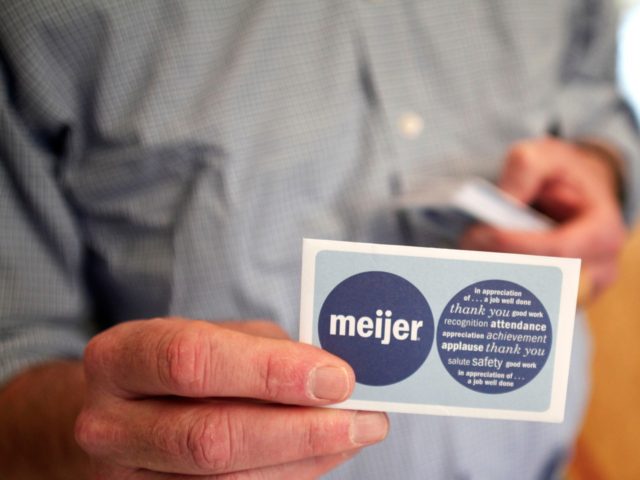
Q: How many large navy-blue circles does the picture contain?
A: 2